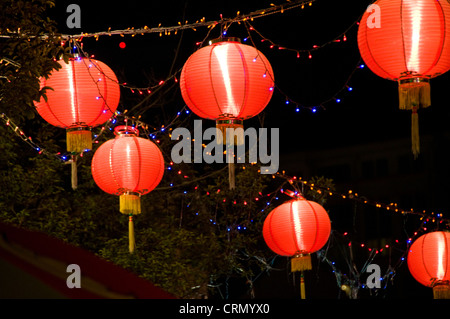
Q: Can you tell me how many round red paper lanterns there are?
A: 6